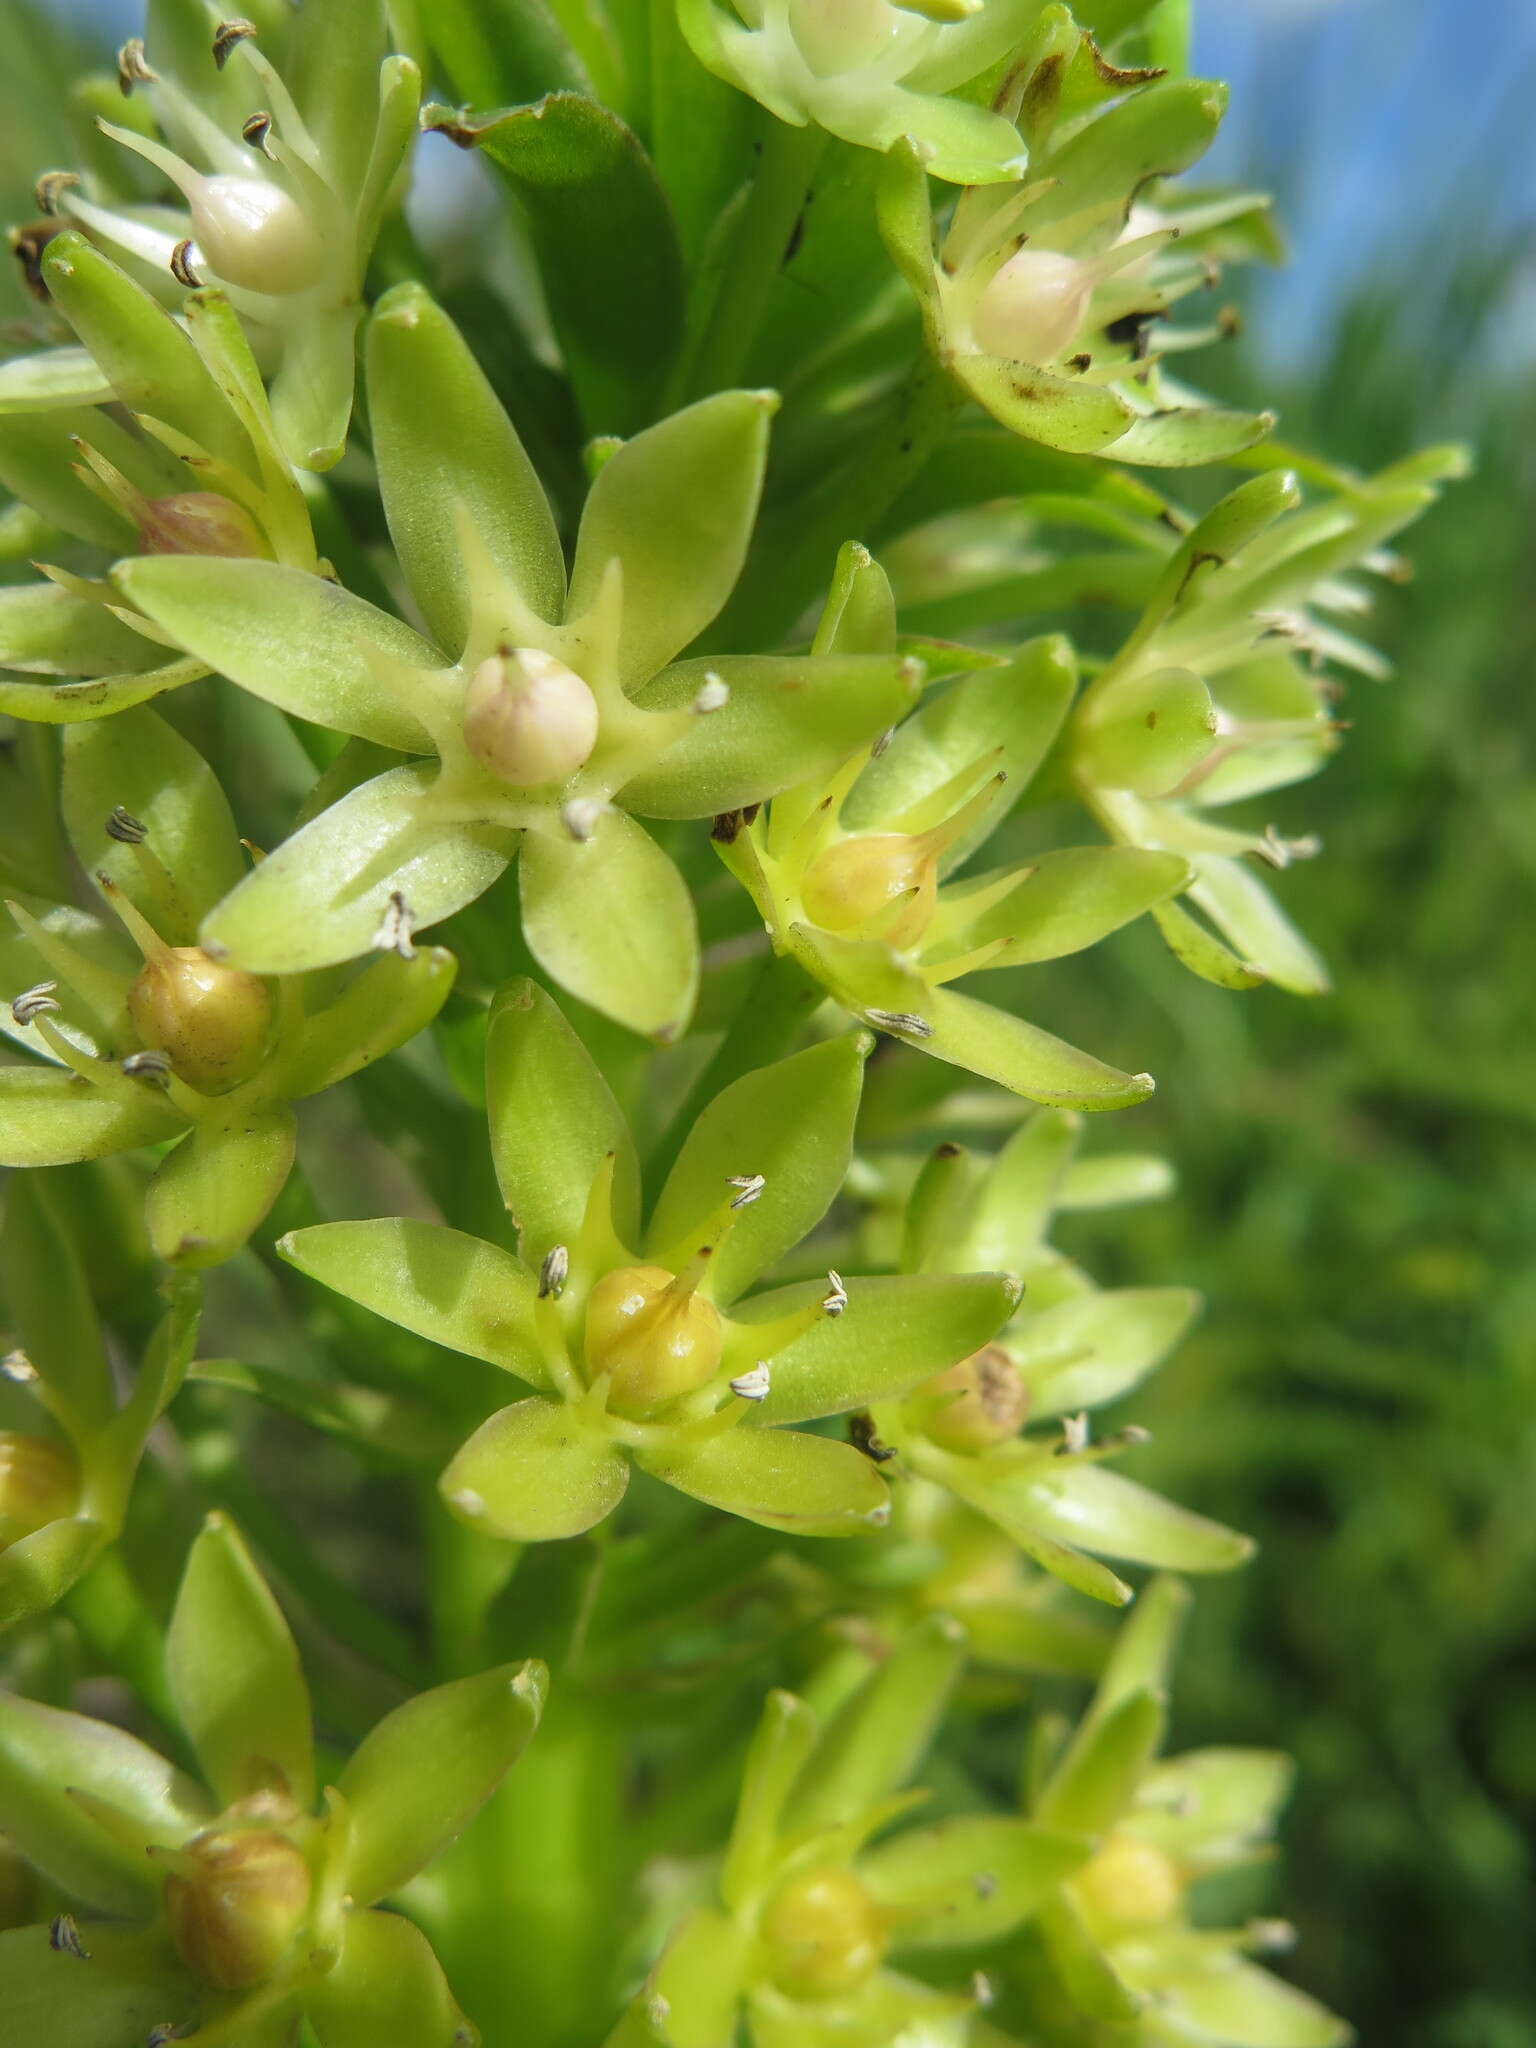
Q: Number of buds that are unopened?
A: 0